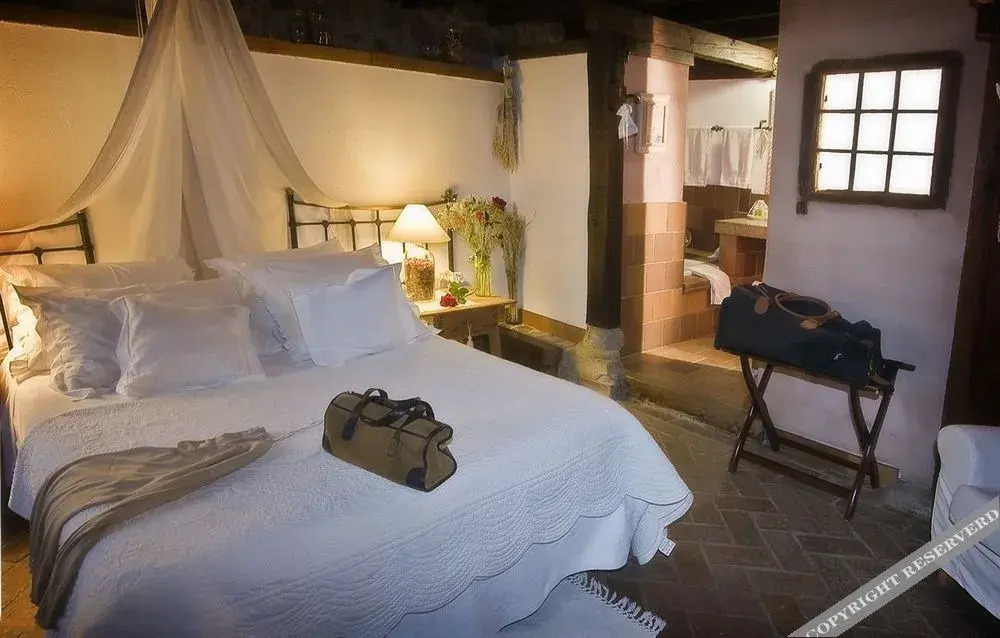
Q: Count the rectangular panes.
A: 9